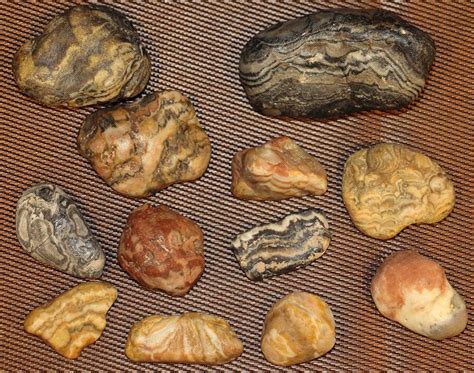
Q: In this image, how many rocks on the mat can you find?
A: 12